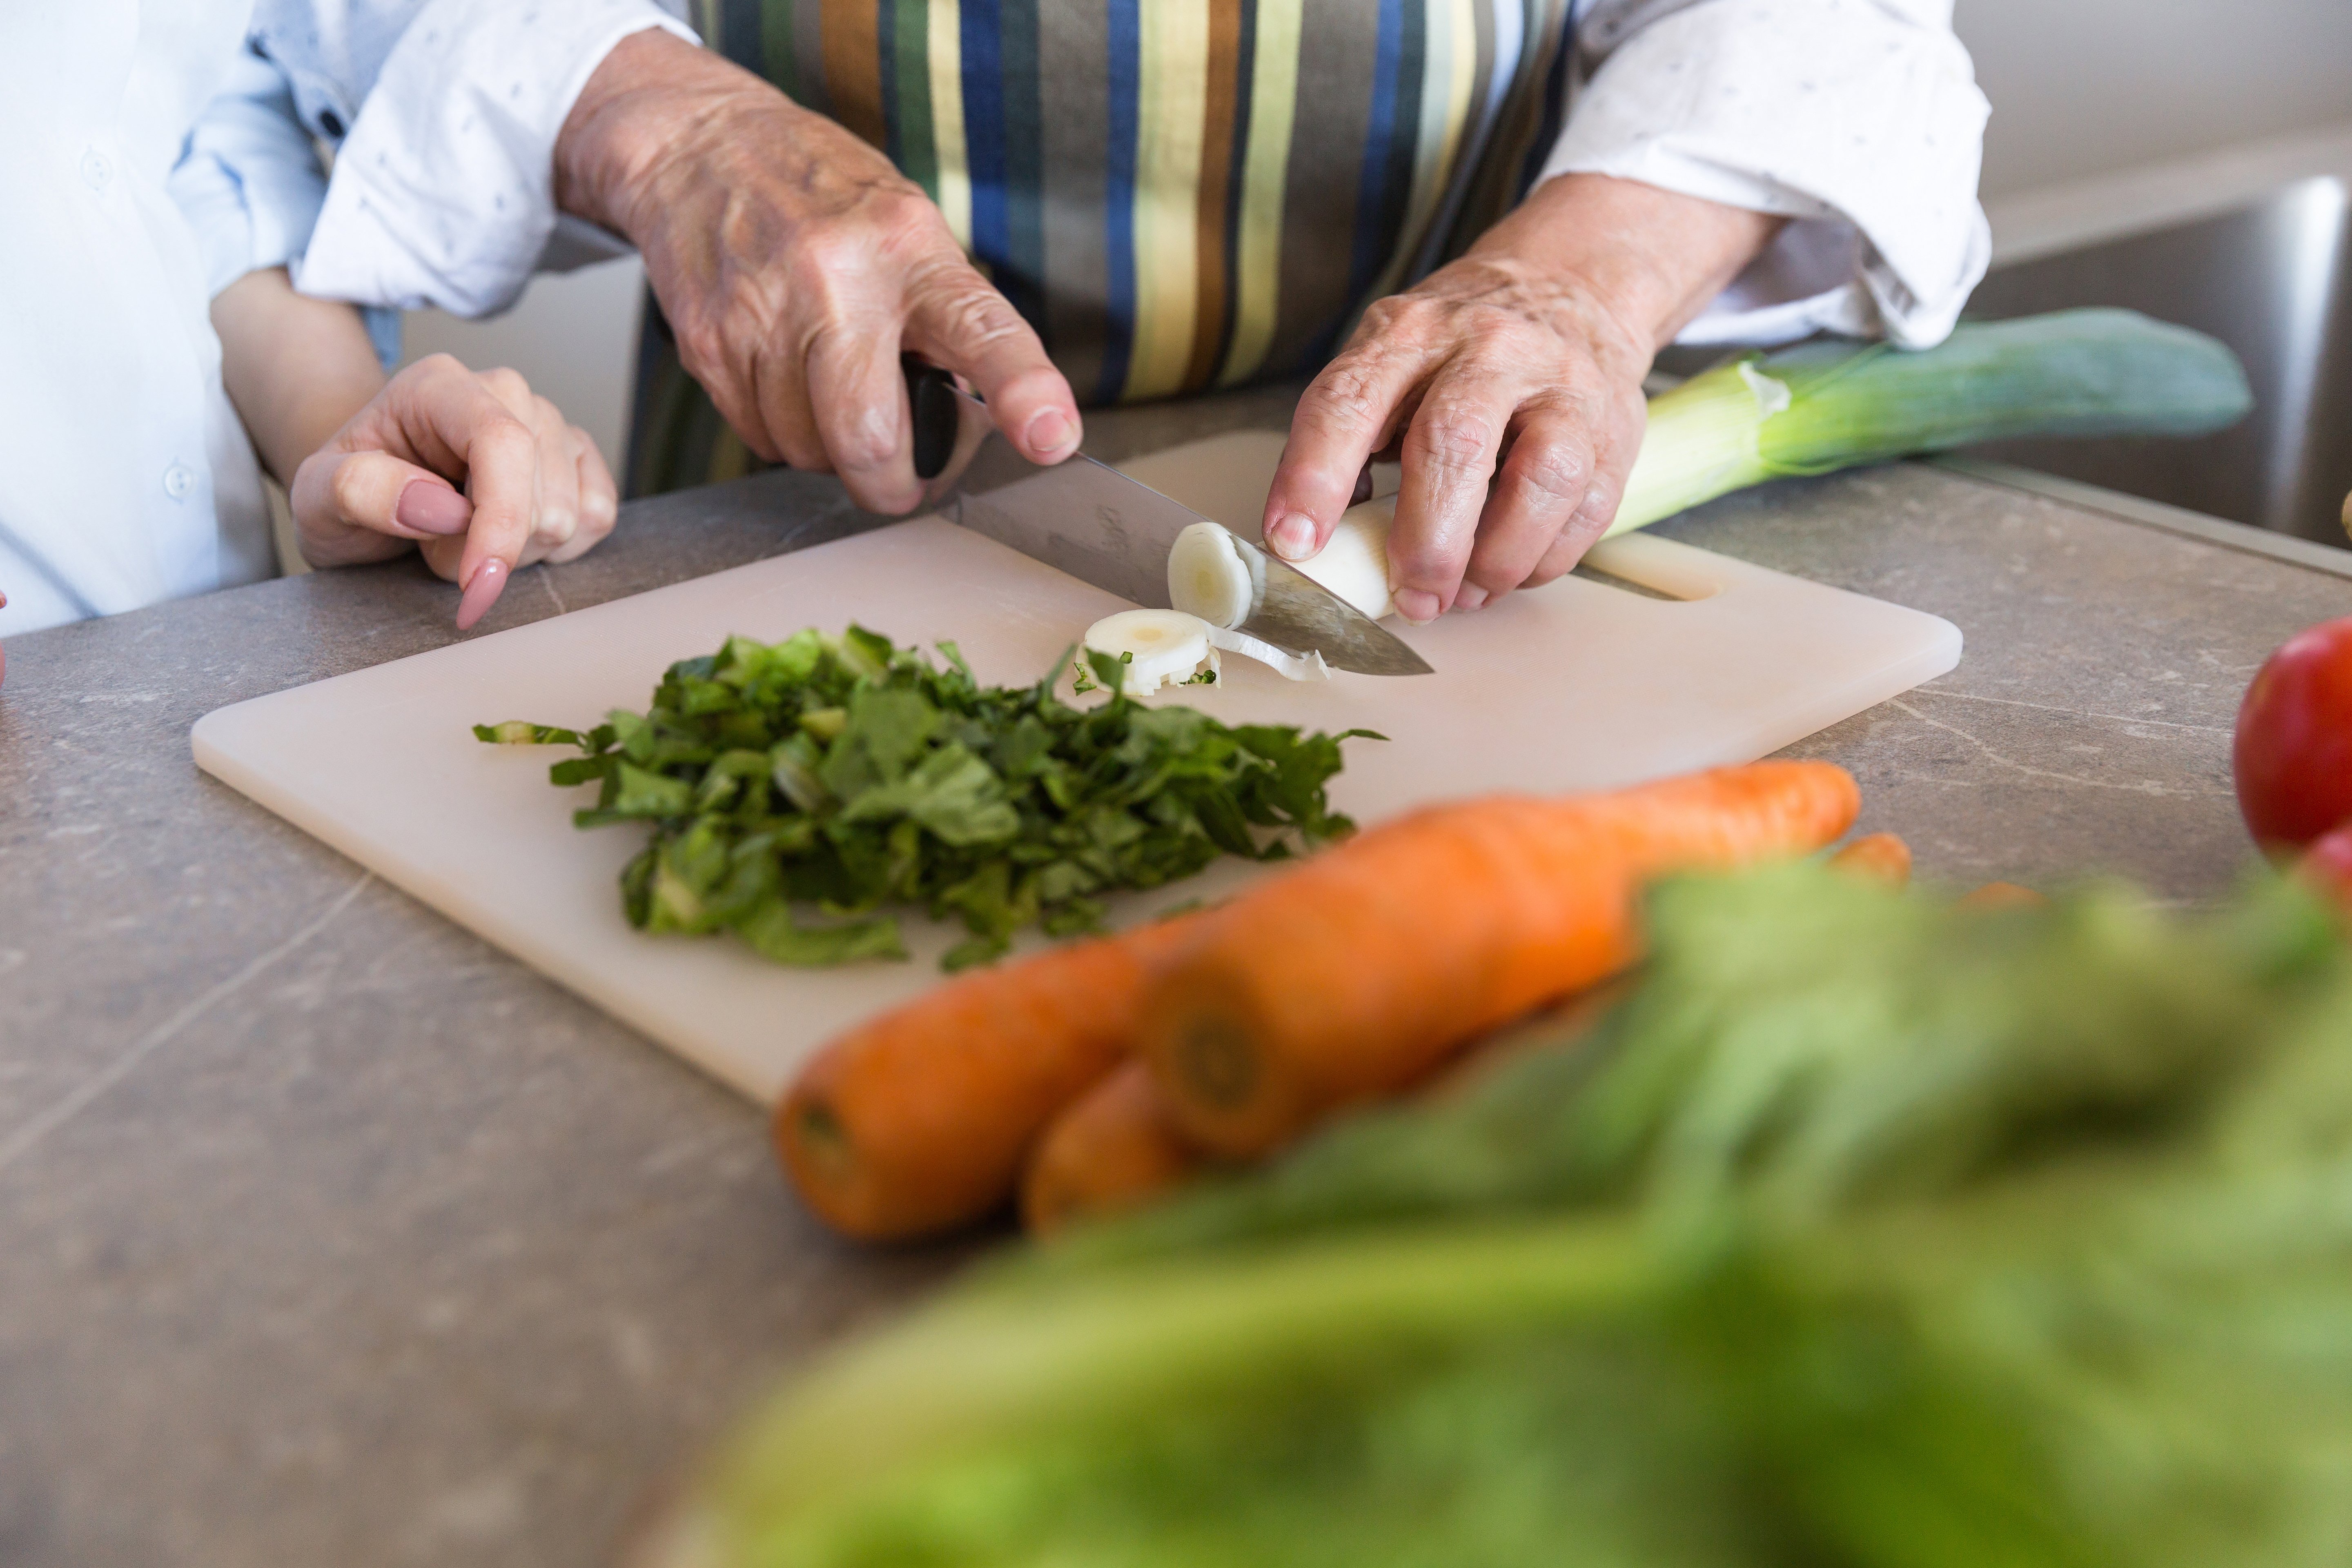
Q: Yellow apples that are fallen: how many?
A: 0